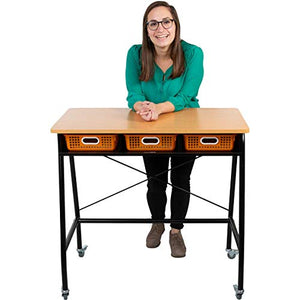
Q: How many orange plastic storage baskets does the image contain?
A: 3